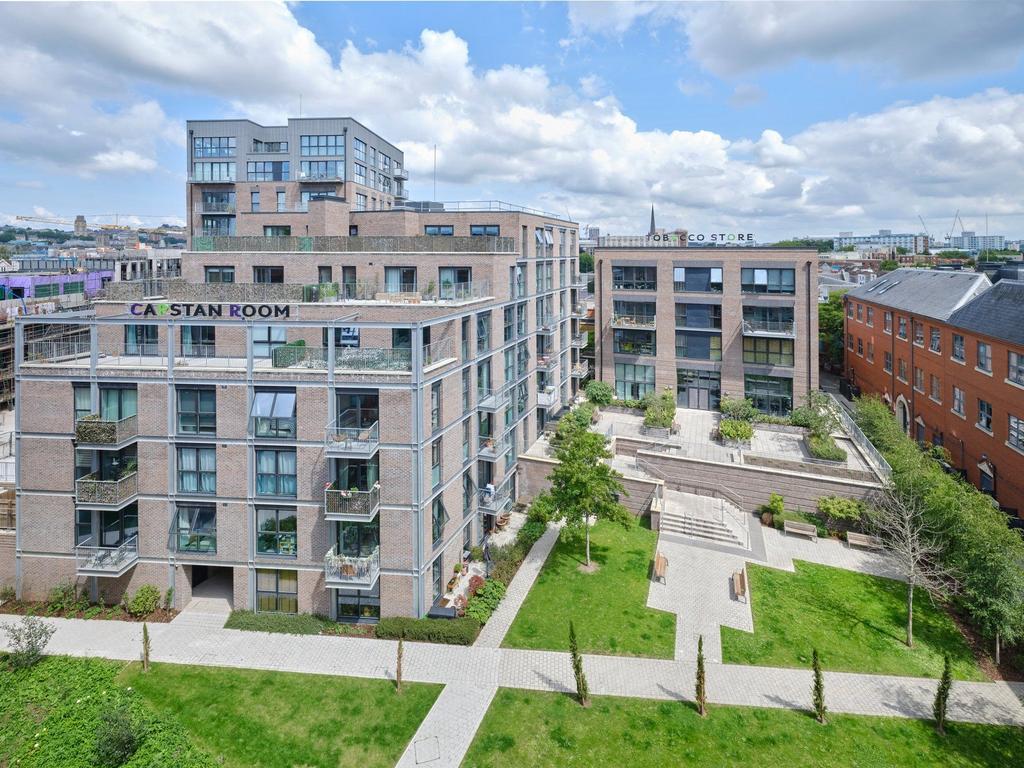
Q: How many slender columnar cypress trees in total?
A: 6